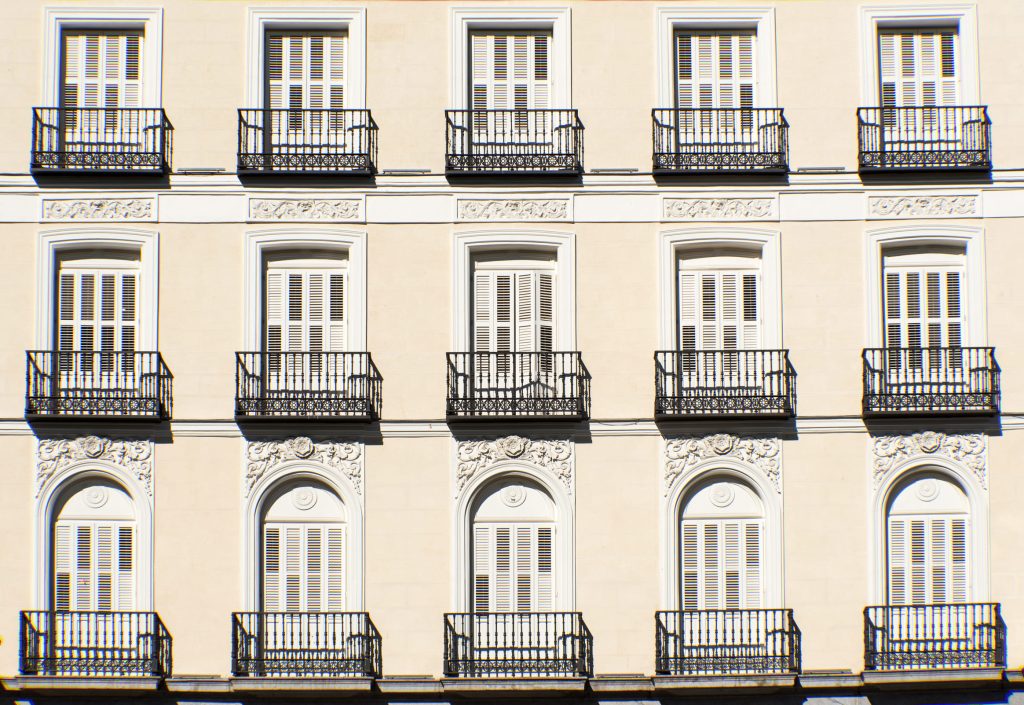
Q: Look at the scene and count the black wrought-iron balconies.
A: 15